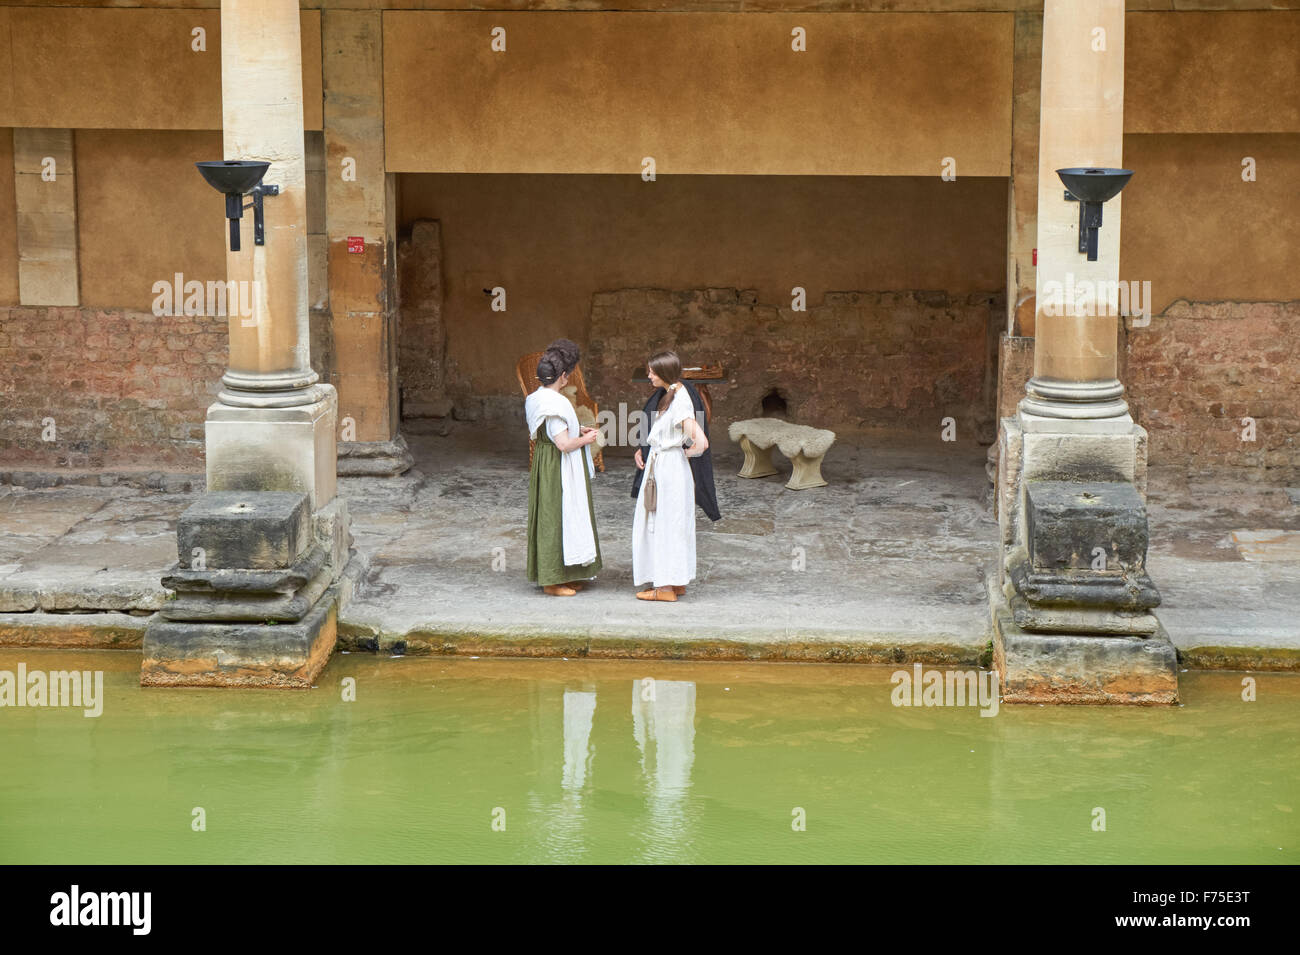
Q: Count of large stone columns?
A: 2